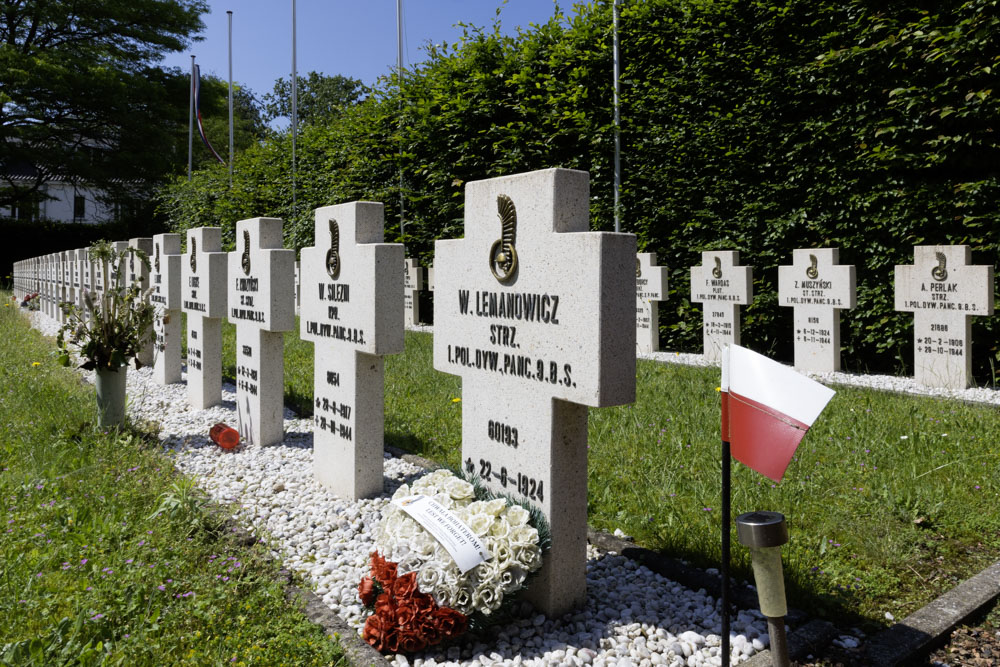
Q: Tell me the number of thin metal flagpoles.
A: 5